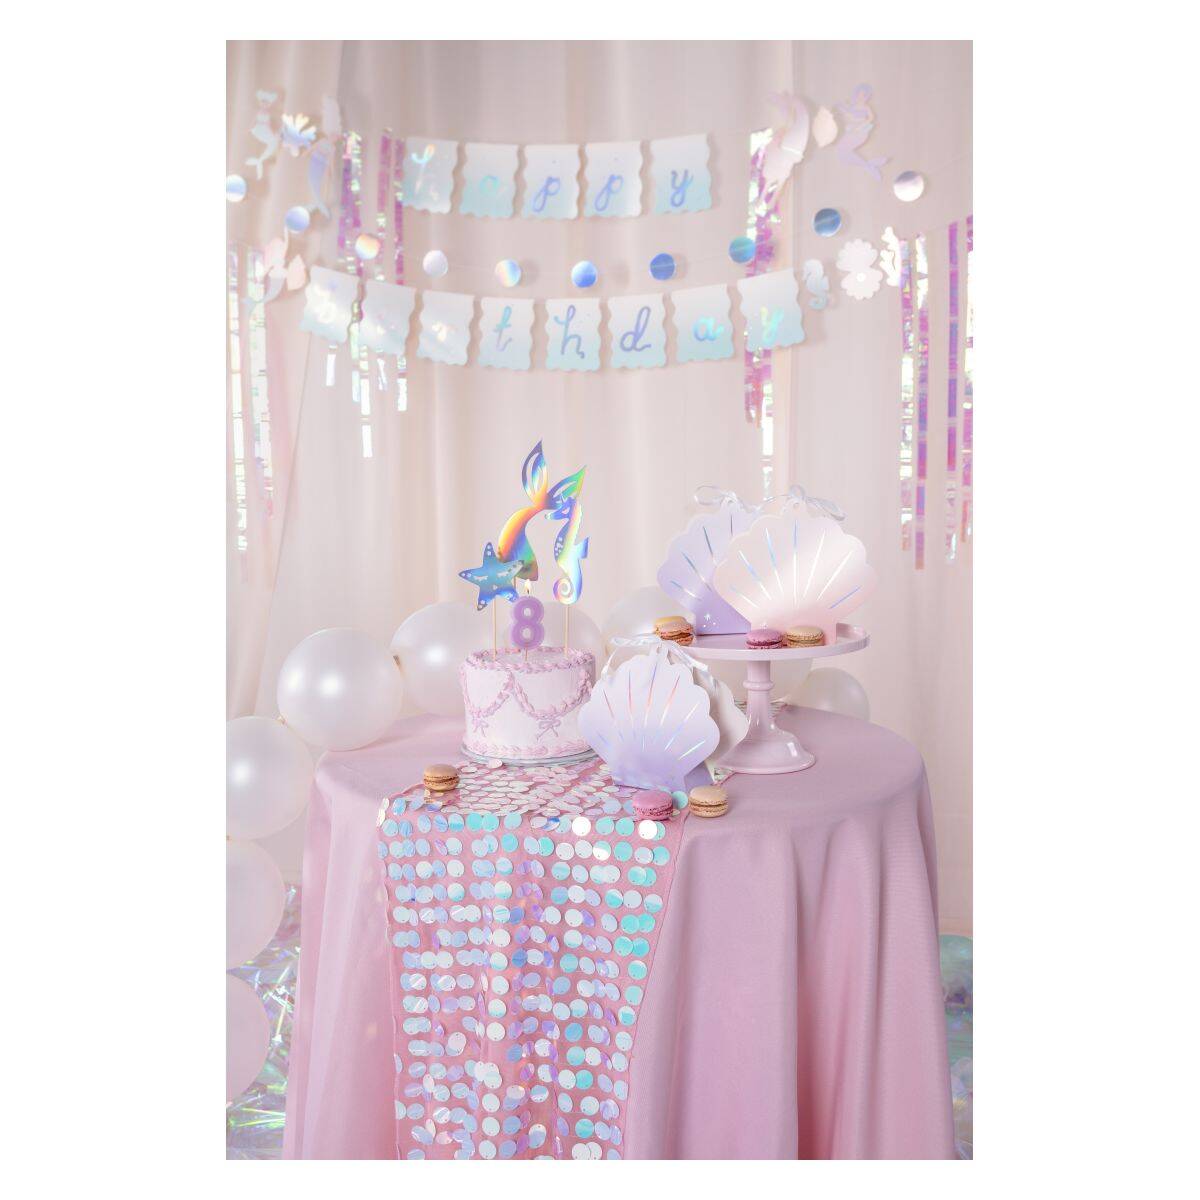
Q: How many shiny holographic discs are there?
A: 10